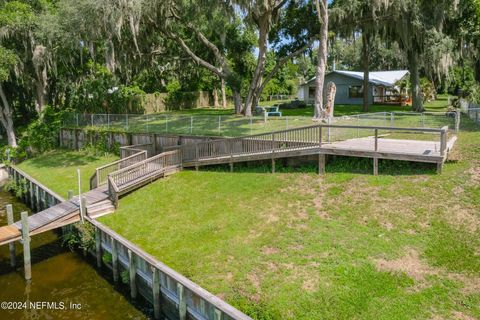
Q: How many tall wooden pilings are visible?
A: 2